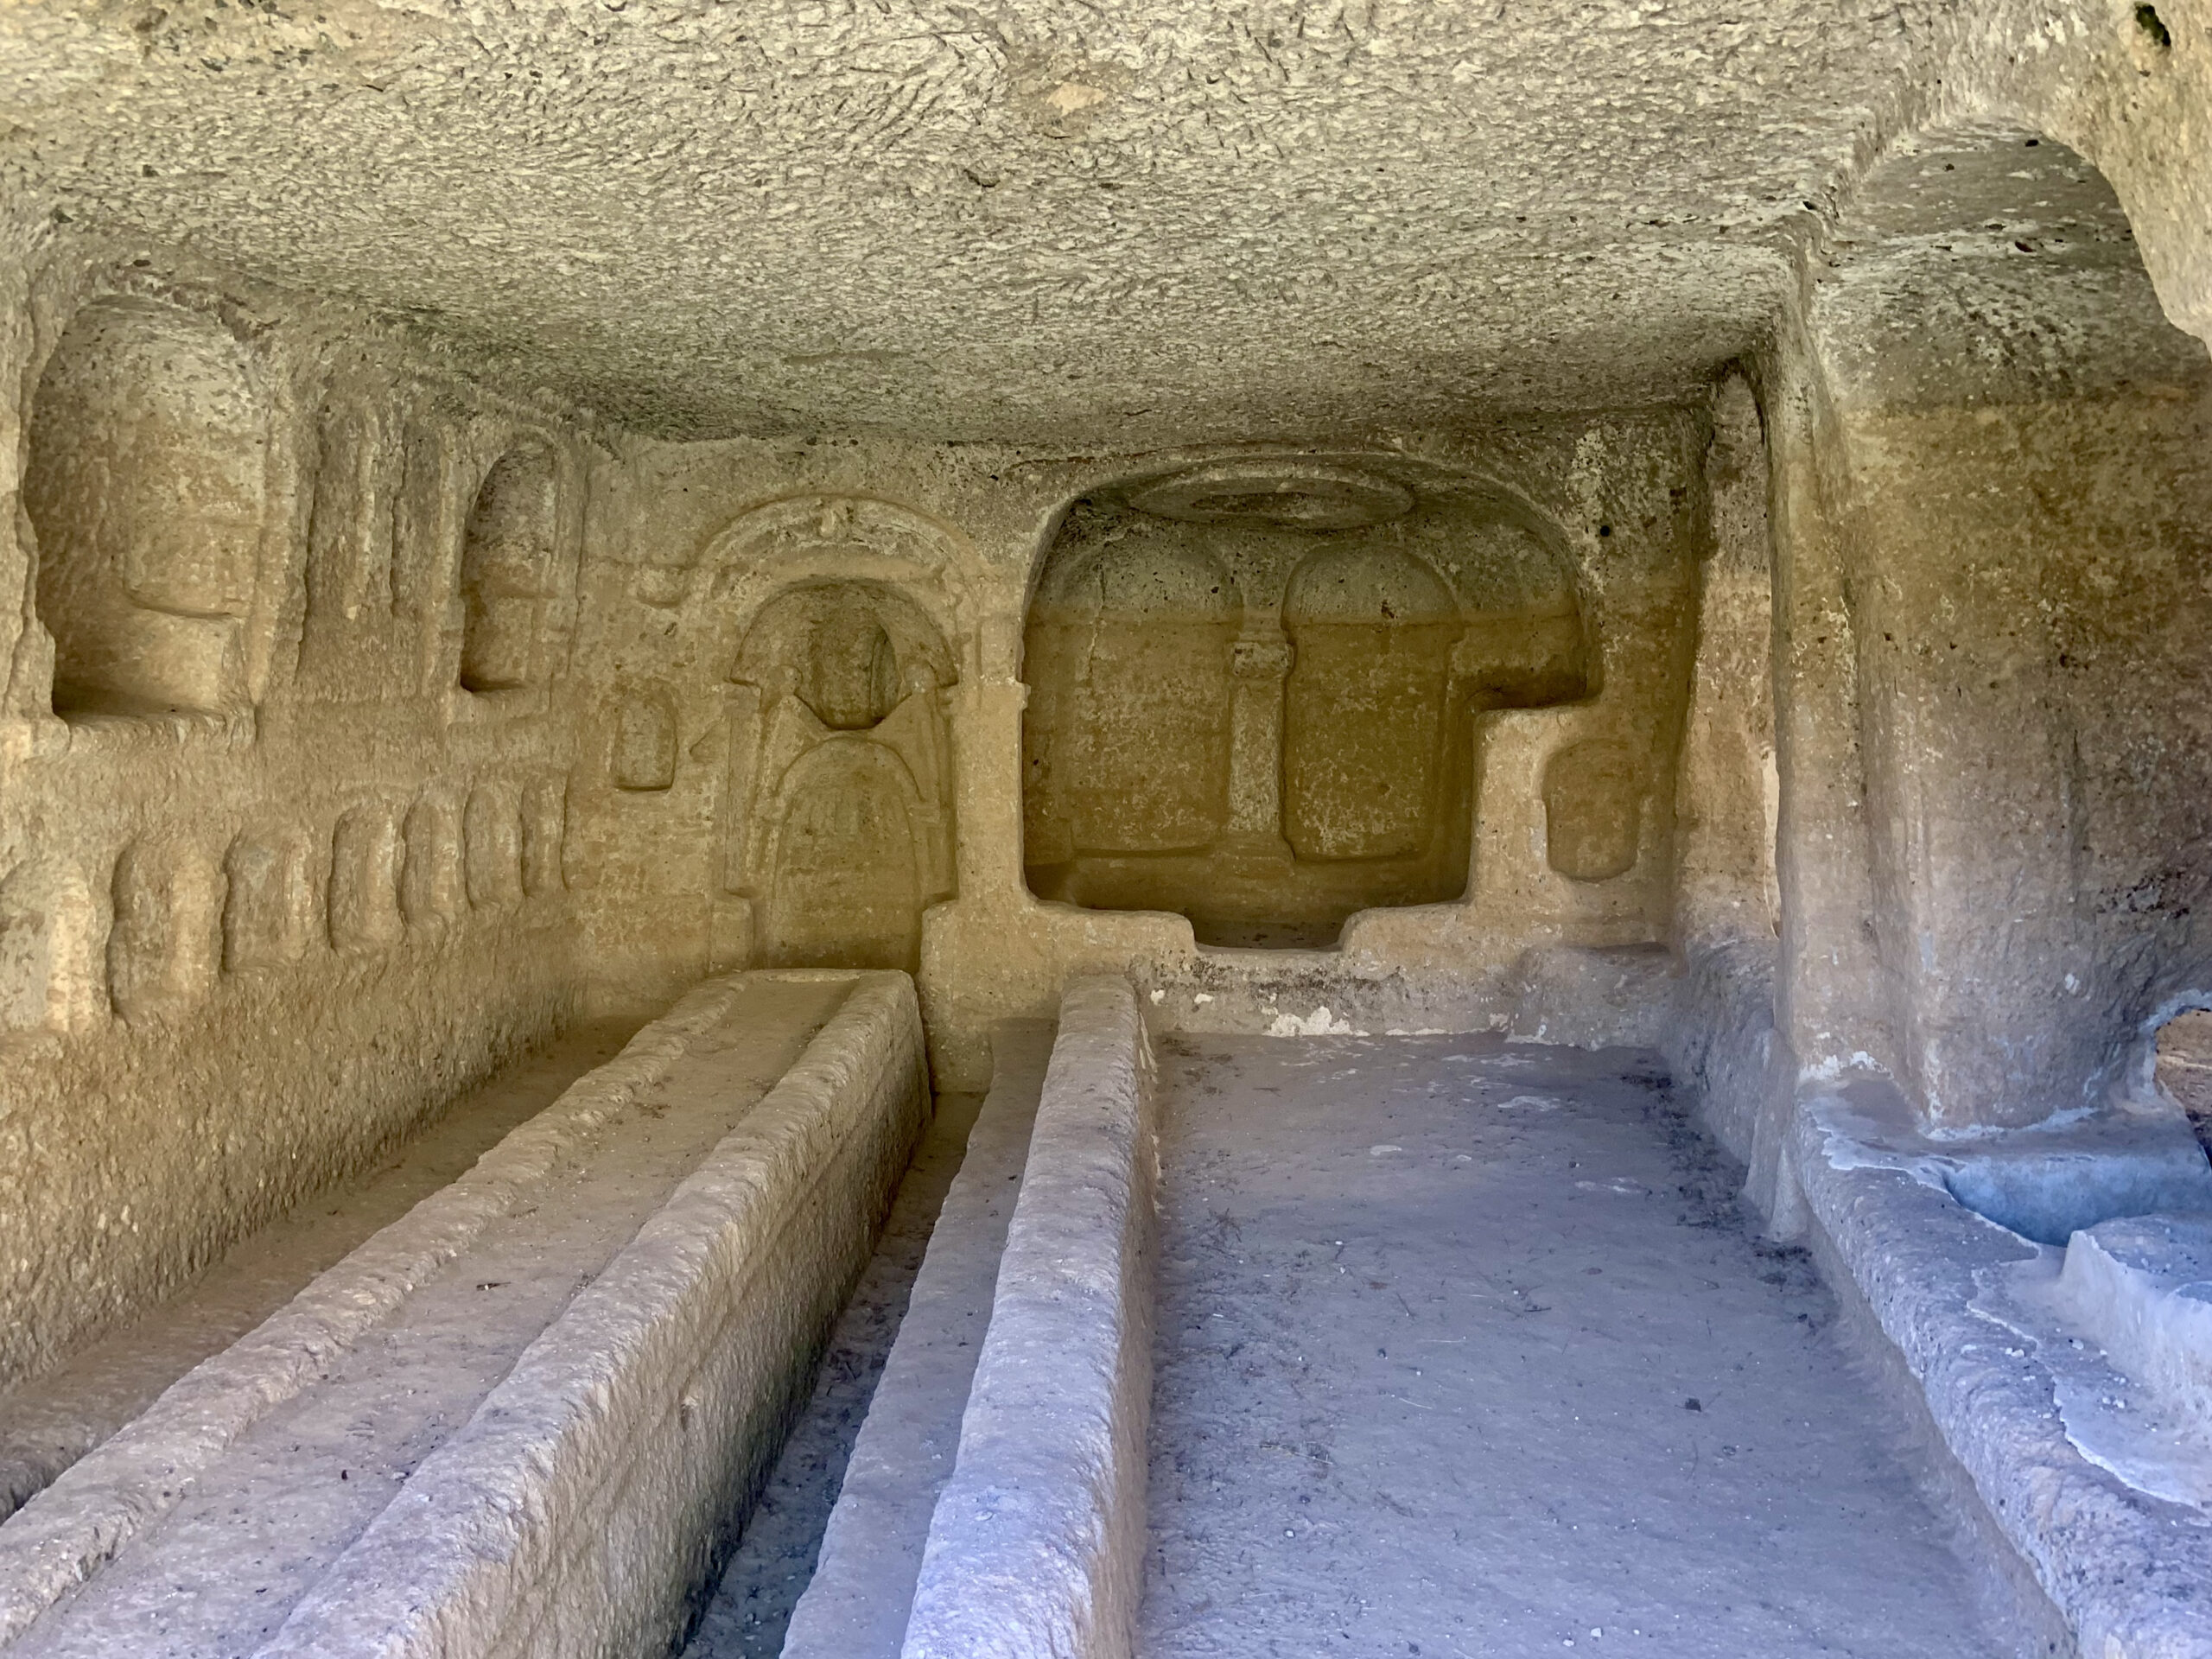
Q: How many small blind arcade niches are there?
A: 7